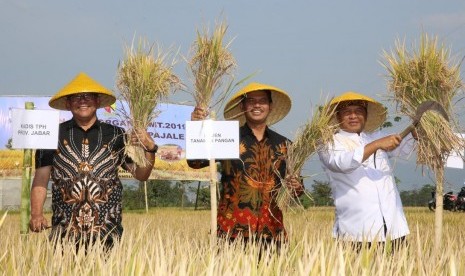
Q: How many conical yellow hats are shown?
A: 3